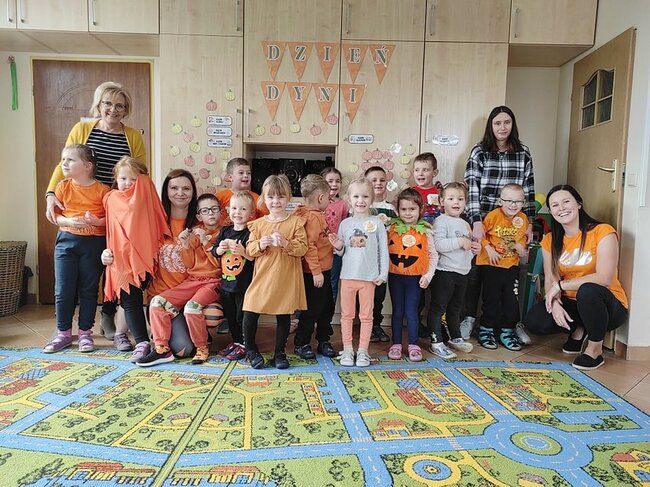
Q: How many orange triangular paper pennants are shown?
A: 9